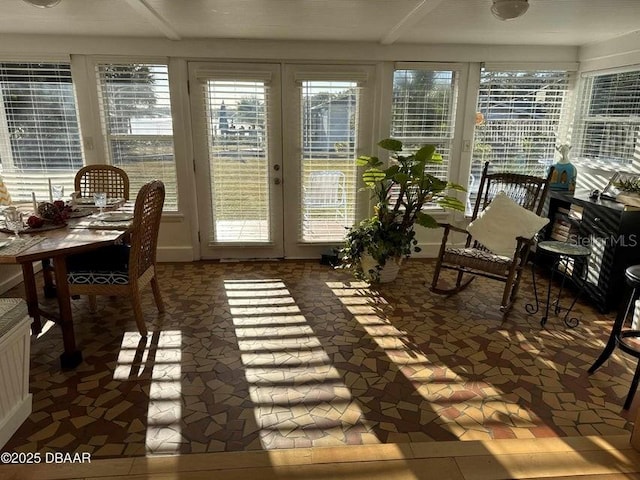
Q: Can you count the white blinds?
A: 7